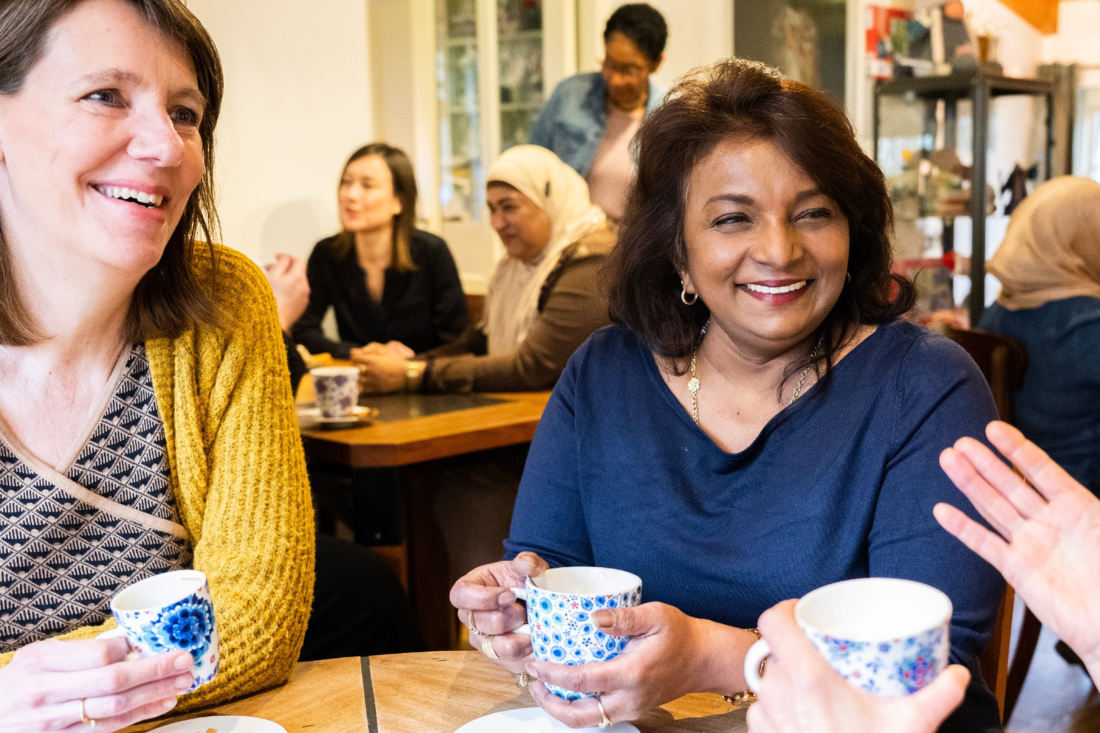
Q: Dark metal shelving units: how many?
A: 1